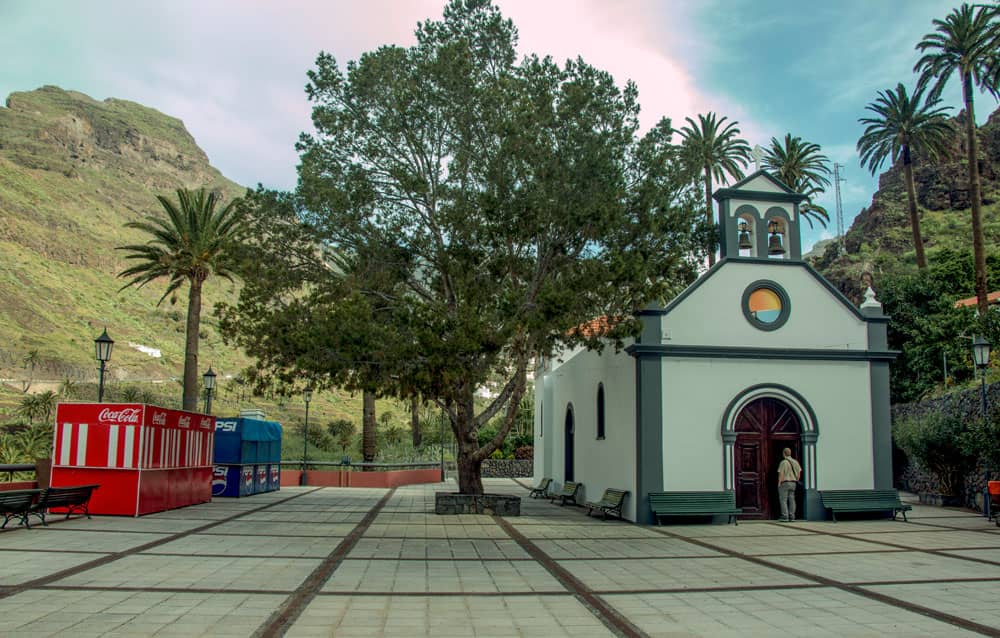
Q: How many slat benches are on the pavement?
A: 7